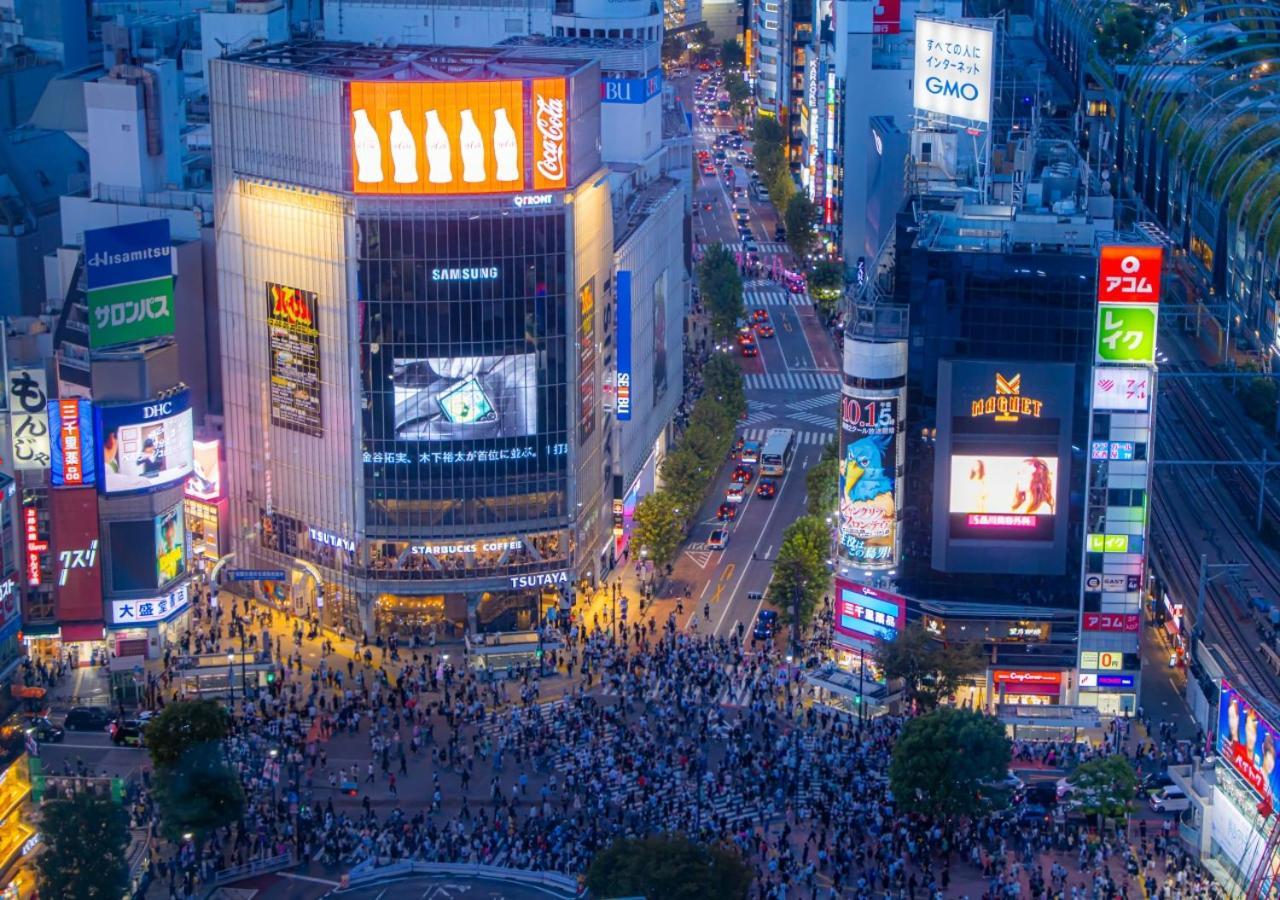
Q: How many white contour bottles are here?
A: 5